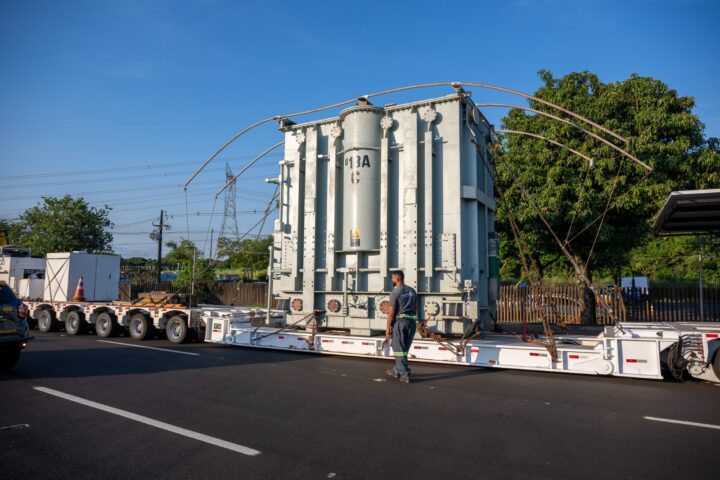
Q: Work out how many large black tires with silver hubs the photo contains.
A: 5